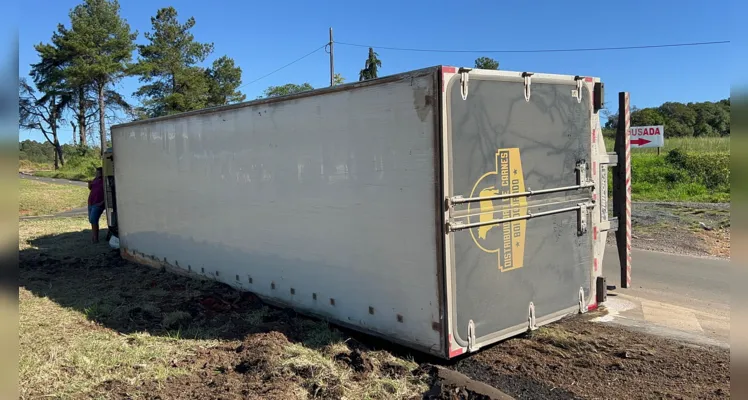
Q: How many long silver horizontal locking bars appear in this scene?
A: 2